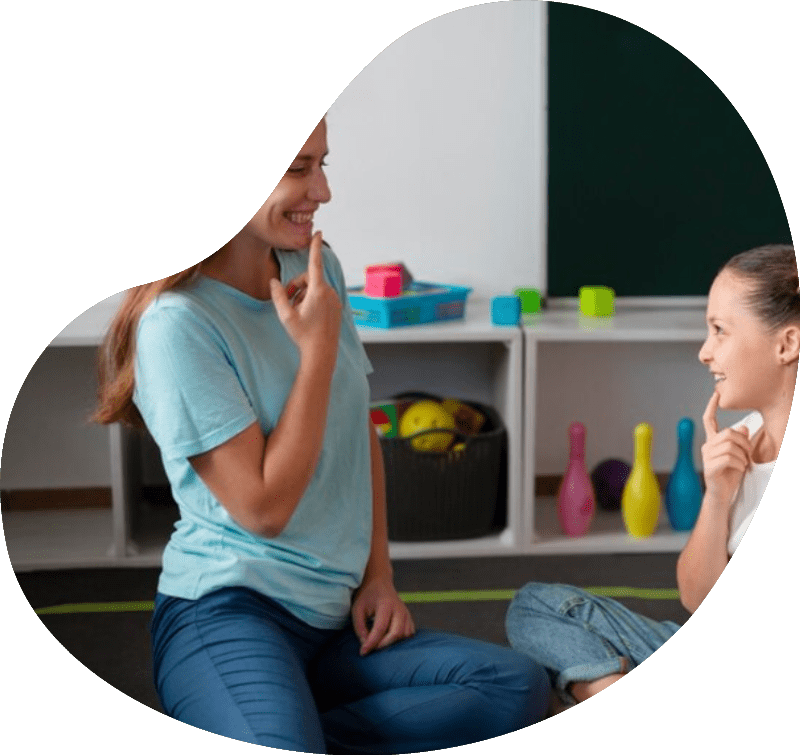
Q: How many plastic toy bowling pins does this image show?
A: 3